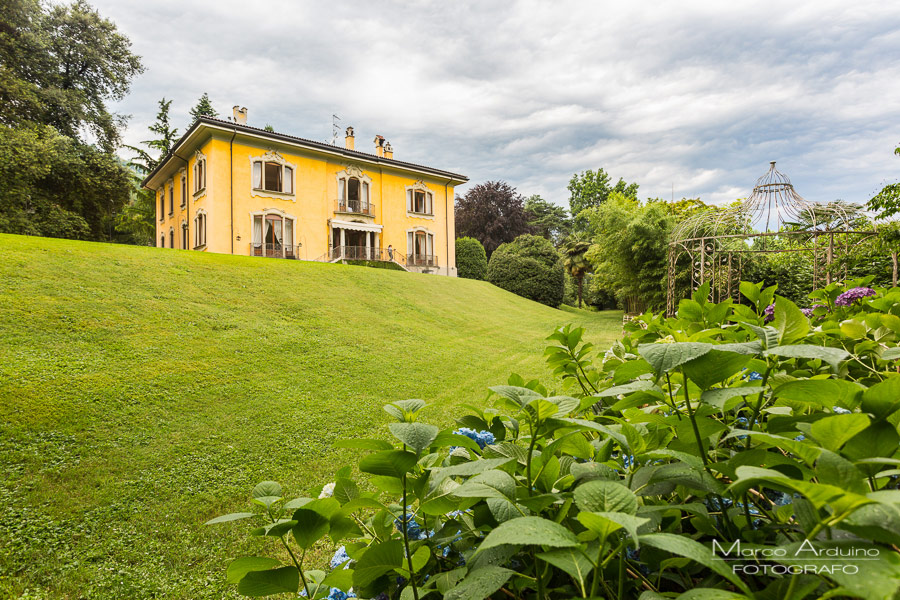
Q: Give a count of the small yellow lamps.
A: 0